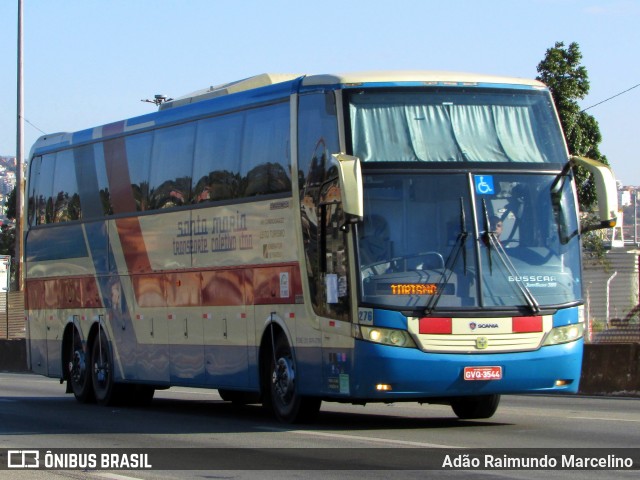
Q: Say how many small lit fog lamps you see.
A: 2